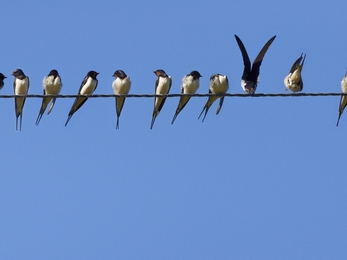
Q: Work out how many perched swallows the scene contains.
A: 11